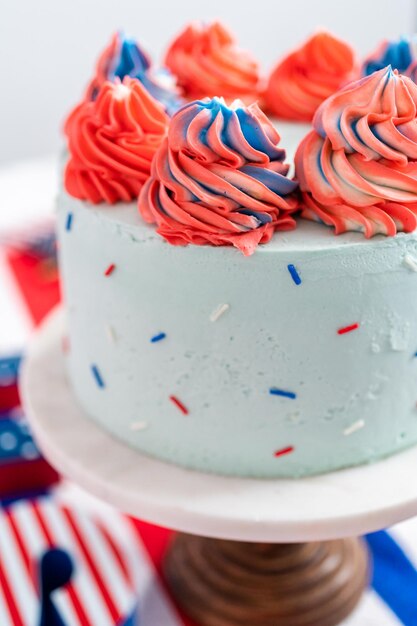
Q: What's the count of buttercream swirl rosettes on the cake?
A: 7